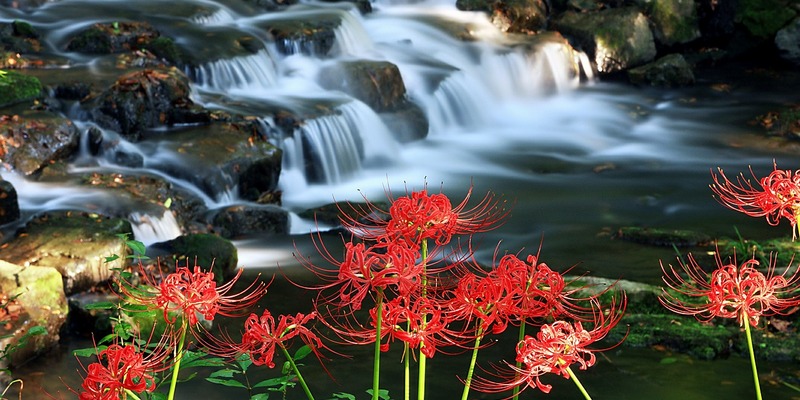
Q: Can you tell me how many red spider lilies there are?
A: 11